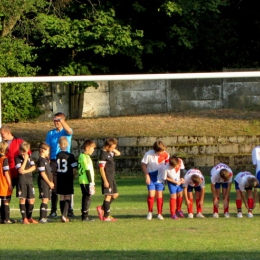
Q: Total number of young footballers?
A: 12